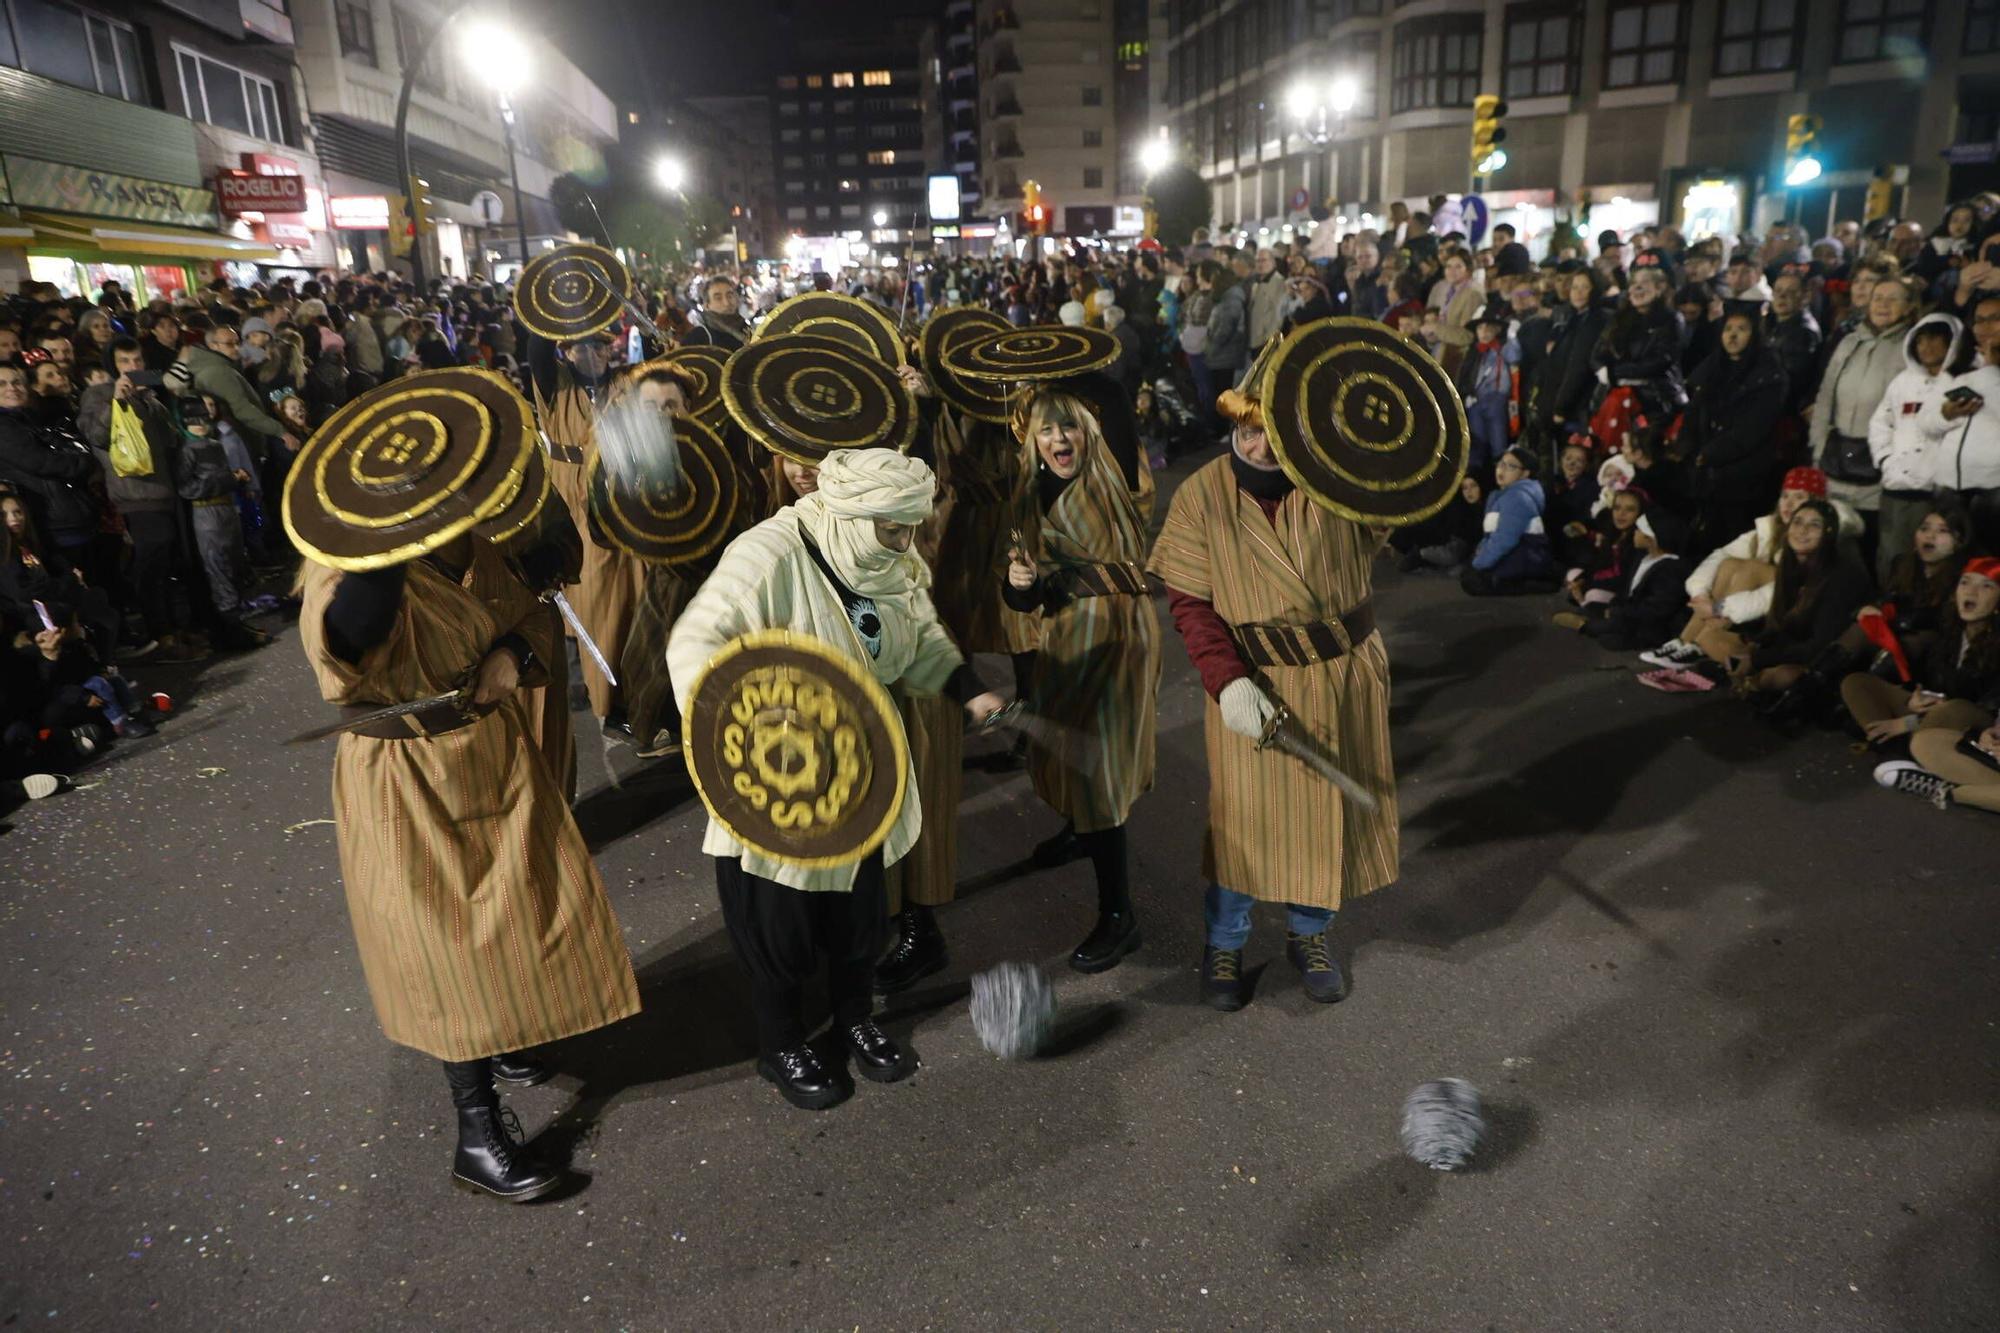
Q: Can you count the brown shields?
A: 11